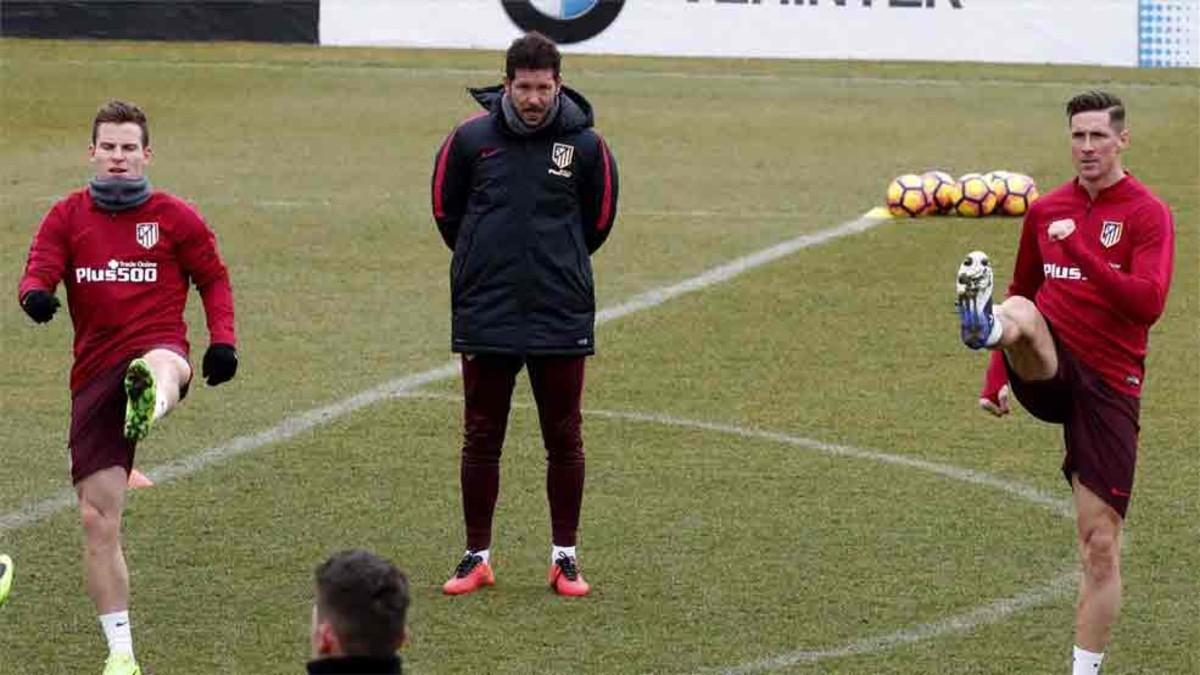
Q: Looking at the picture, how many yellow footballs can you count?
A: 5